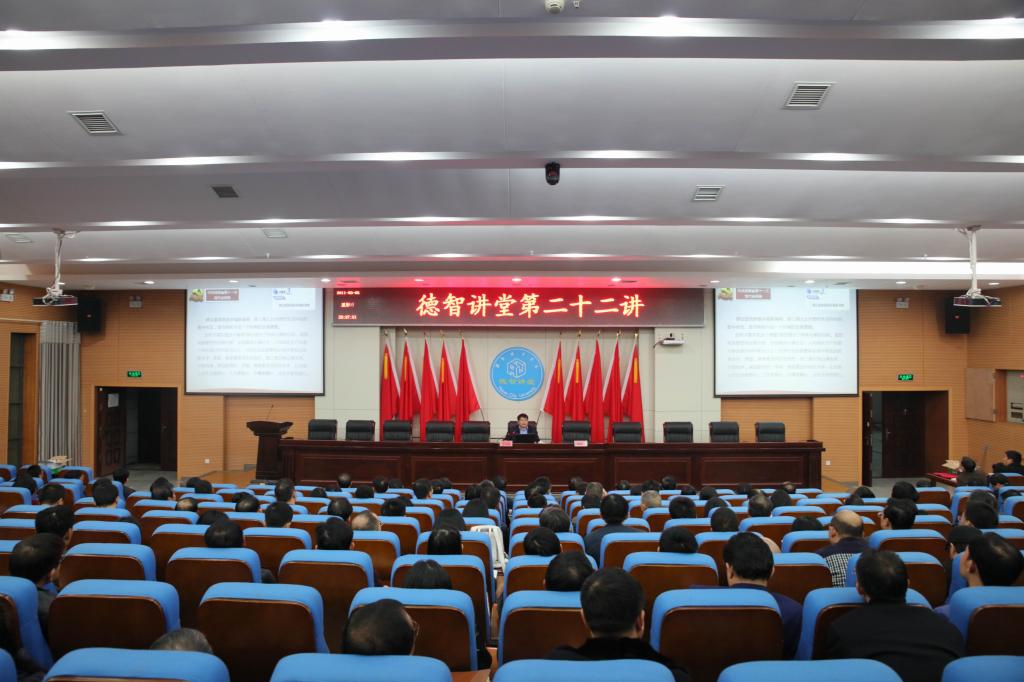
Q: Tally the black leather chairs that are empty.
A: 10